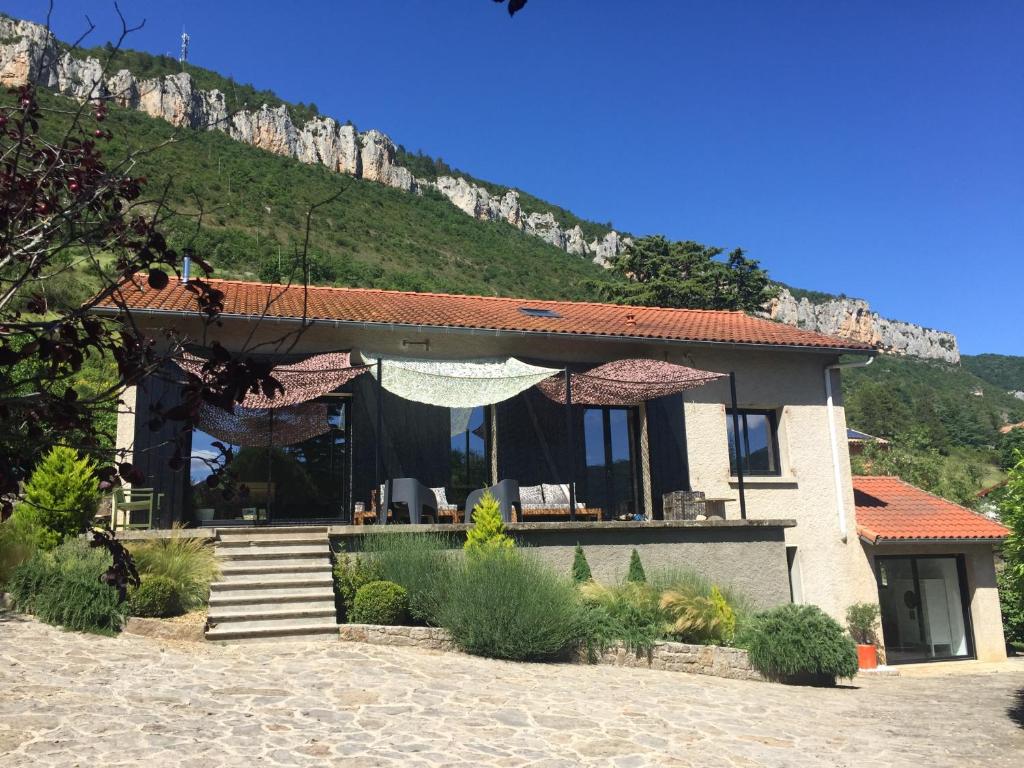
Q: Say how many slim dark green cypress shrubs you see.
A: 2